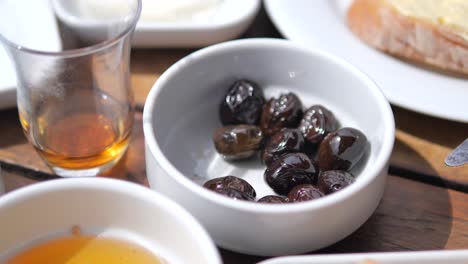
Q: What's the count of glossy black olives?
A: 11